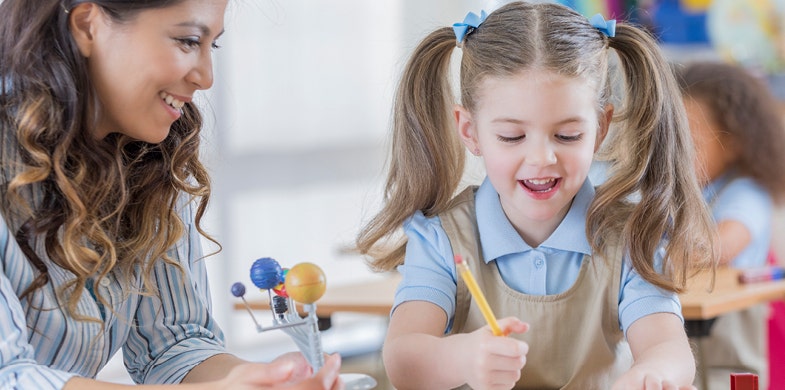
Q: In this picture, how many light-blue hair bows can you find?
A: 2